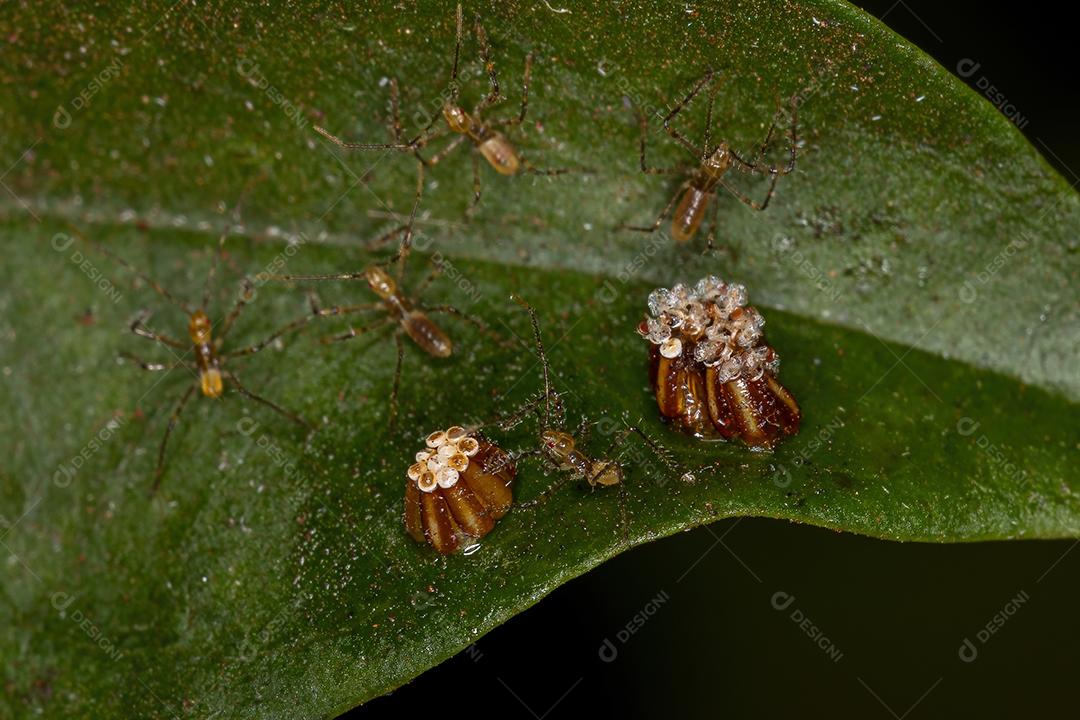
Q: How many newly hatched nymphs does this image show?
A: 5